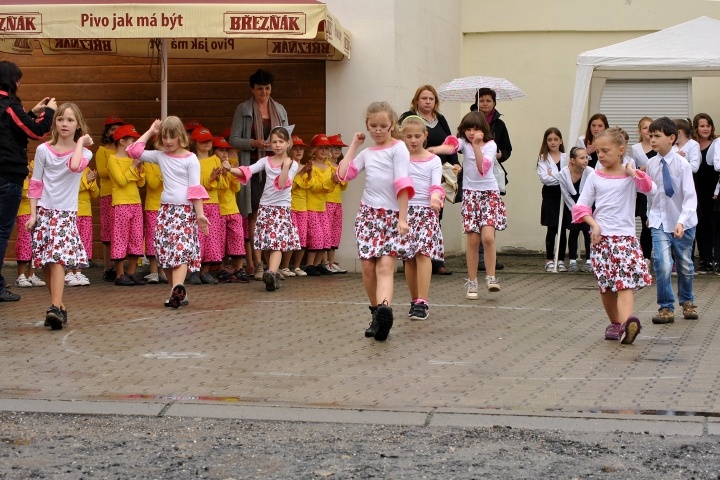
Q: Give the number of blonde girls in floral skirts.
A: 5